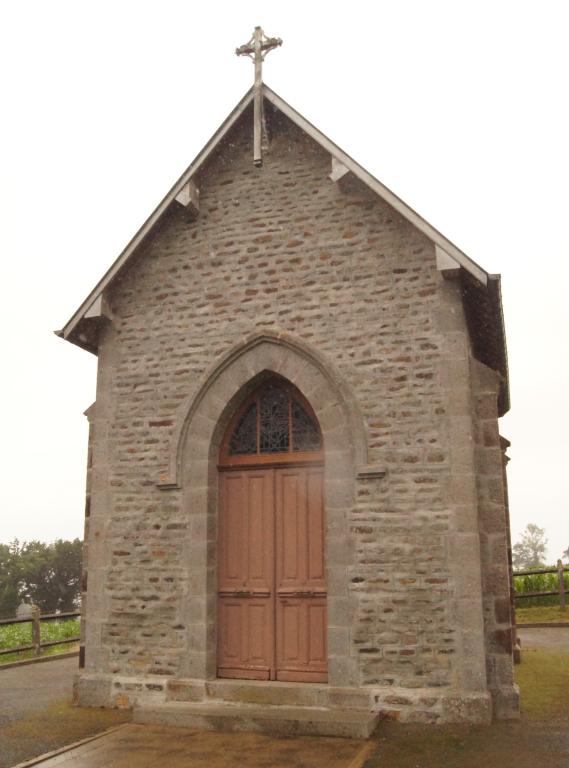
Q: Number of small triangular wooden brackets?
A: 4